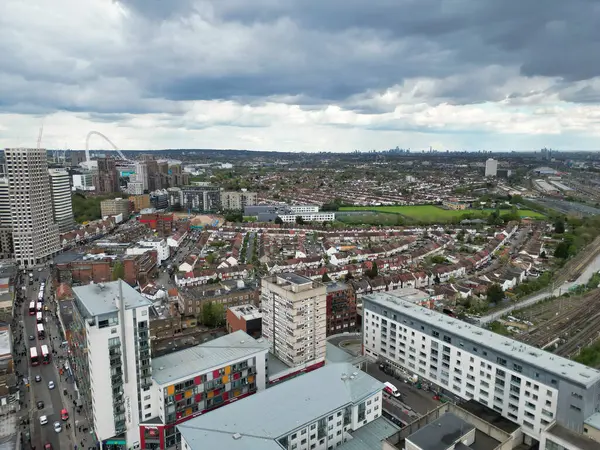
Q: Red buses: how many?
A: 6